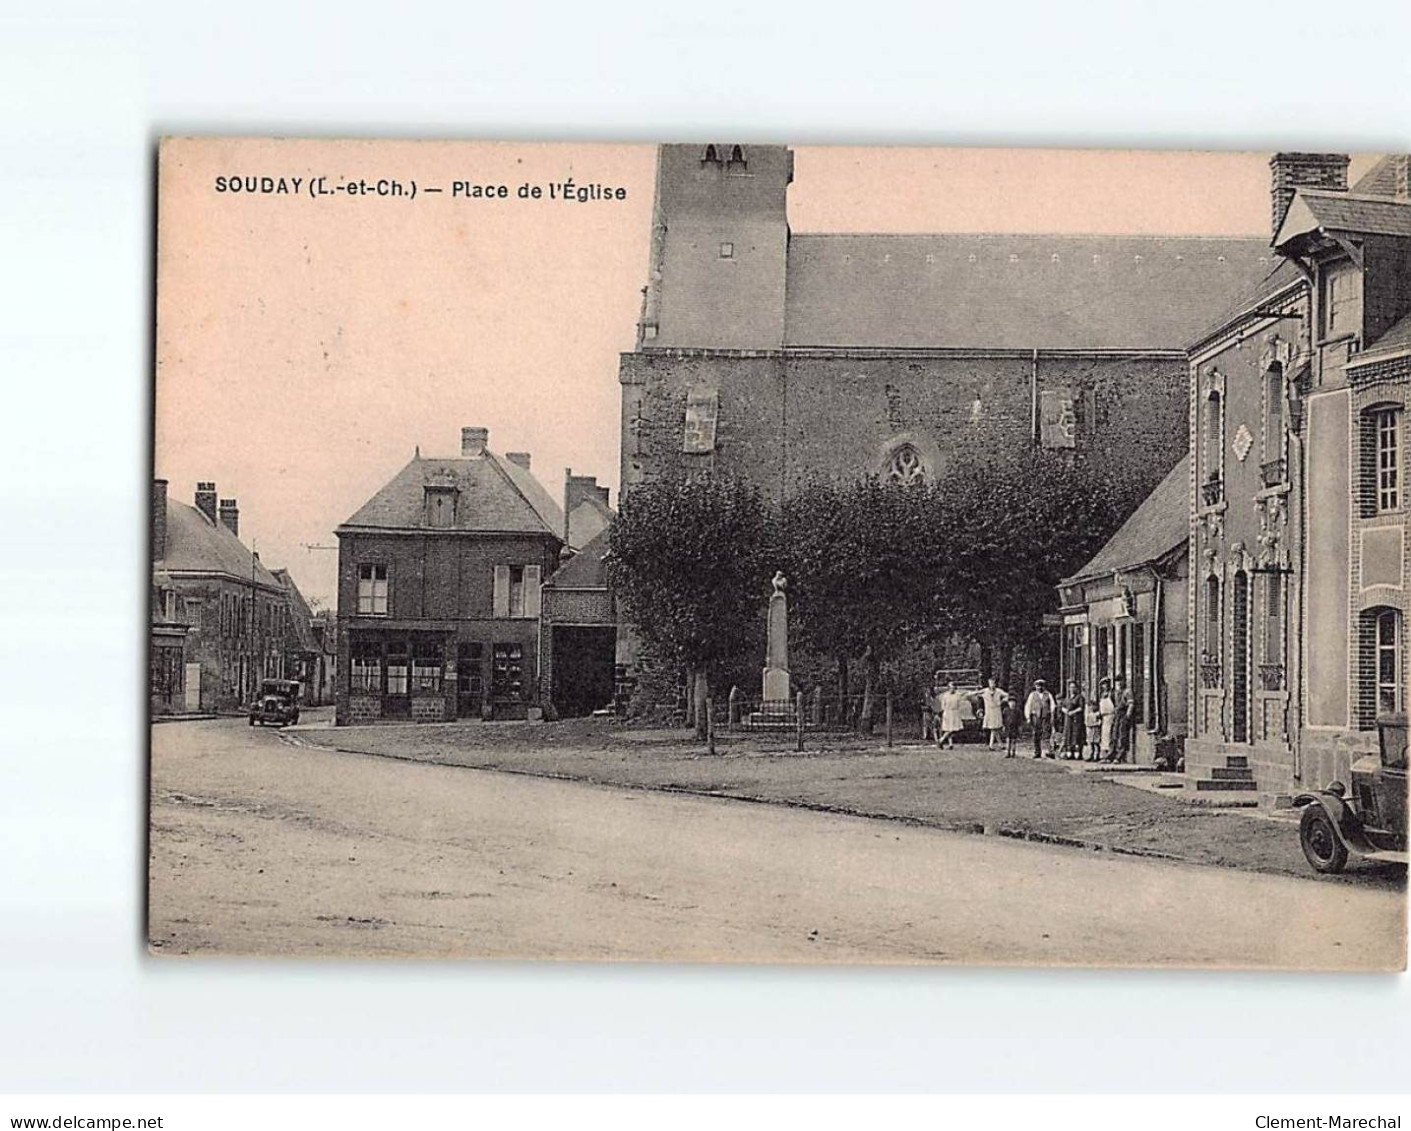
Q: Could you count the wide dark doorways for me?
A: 1